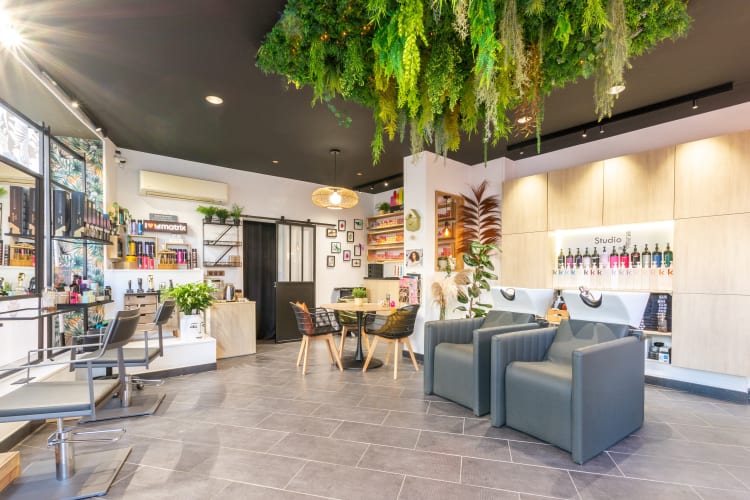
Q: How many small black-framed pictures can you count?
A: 9